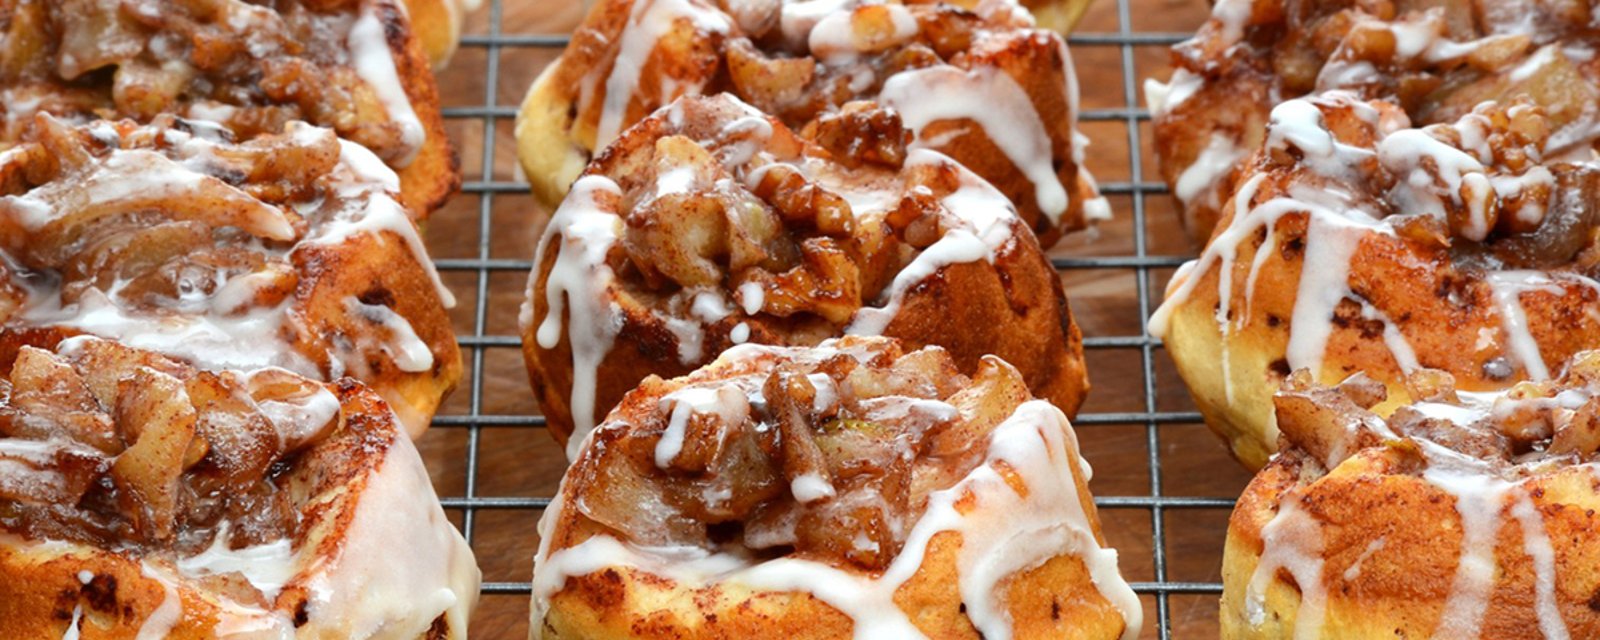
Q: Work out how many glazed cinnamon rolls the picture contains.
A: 9